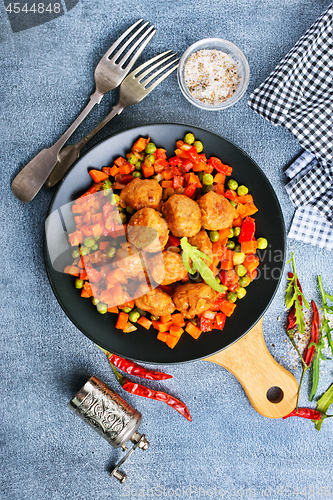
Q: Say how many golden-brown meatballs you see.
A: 9